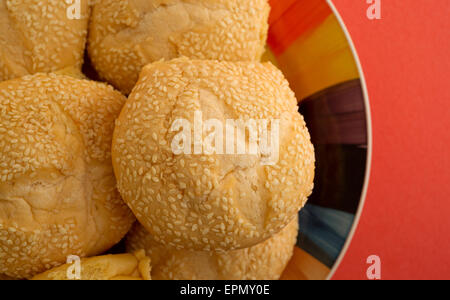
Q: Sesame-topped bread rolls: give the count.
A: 5